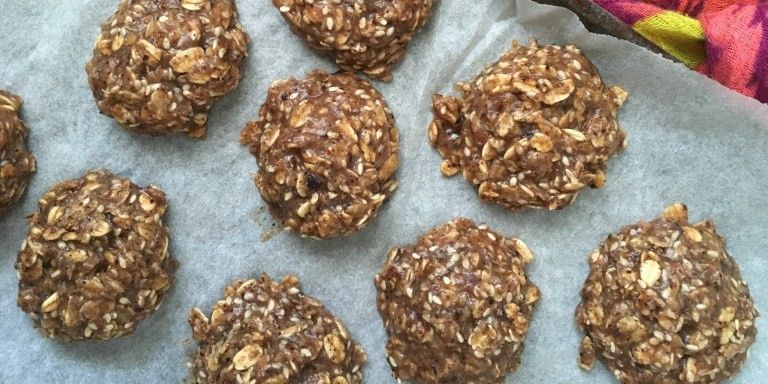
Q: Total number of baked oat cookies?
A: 9